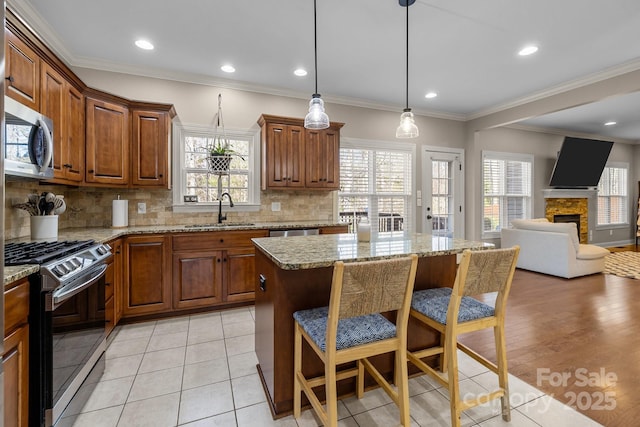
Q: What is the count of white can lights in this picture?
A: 6